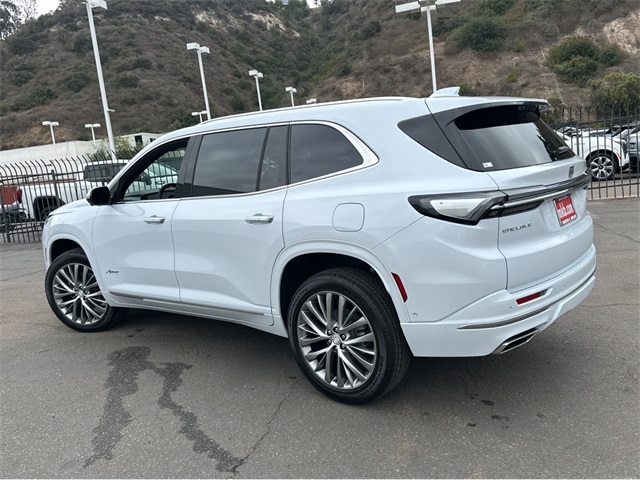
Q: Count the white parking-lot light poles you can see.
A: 9